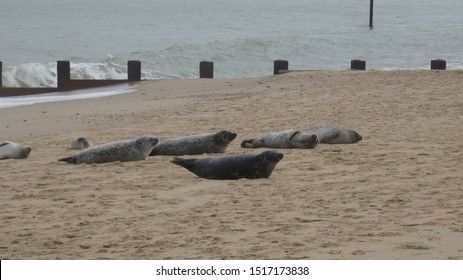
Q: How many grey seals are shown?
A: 7